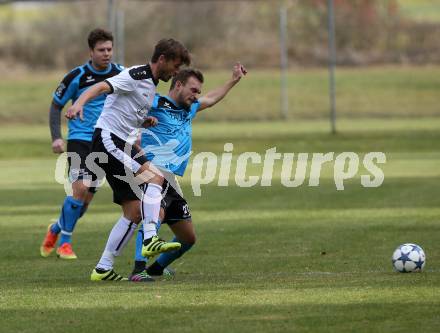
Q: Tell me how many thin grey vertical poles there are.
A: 4